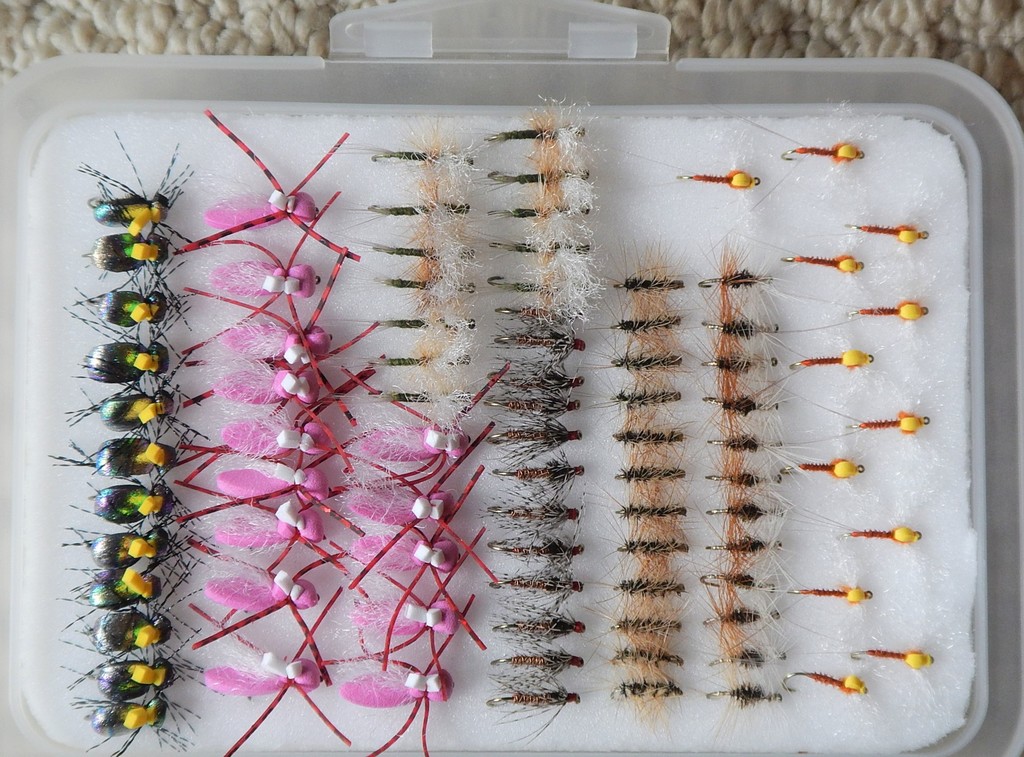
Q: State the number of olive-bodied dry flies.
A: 12